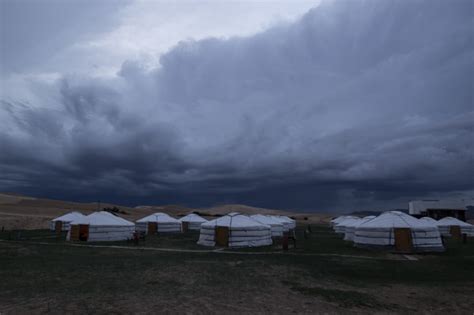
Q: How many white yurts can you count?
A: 14